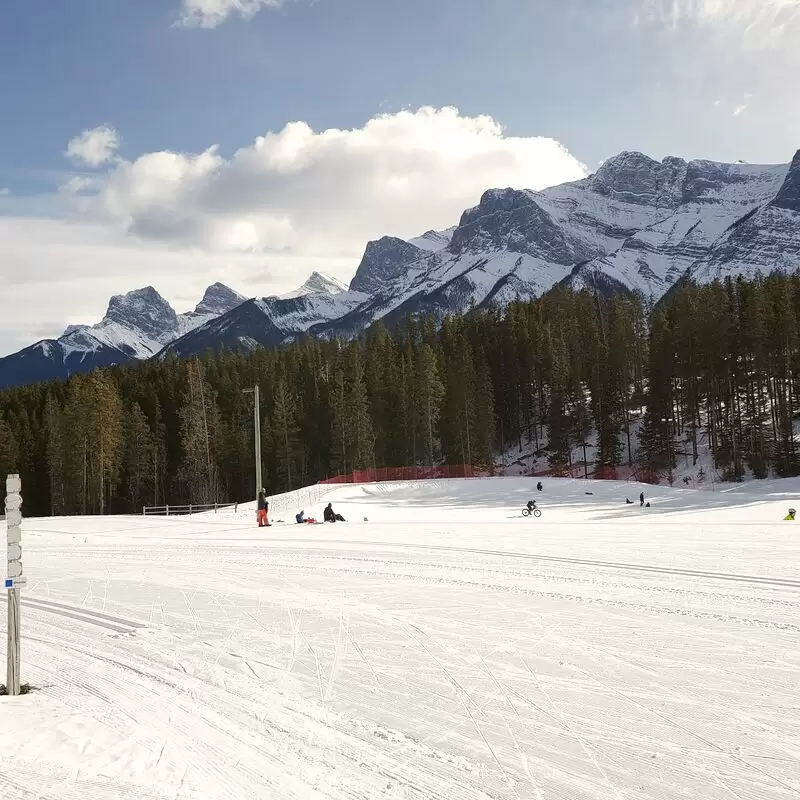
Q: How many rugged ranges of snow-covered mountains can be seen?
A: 1